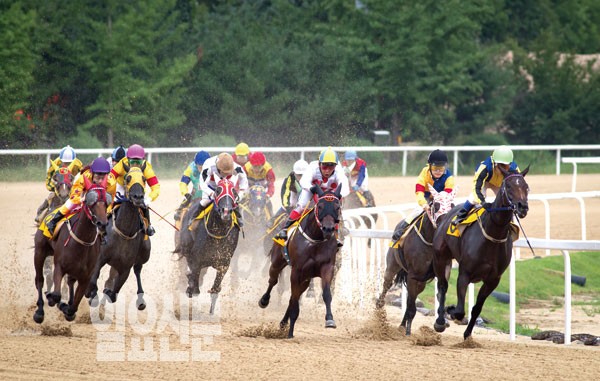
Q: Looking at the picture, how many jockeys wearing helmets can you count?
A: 13